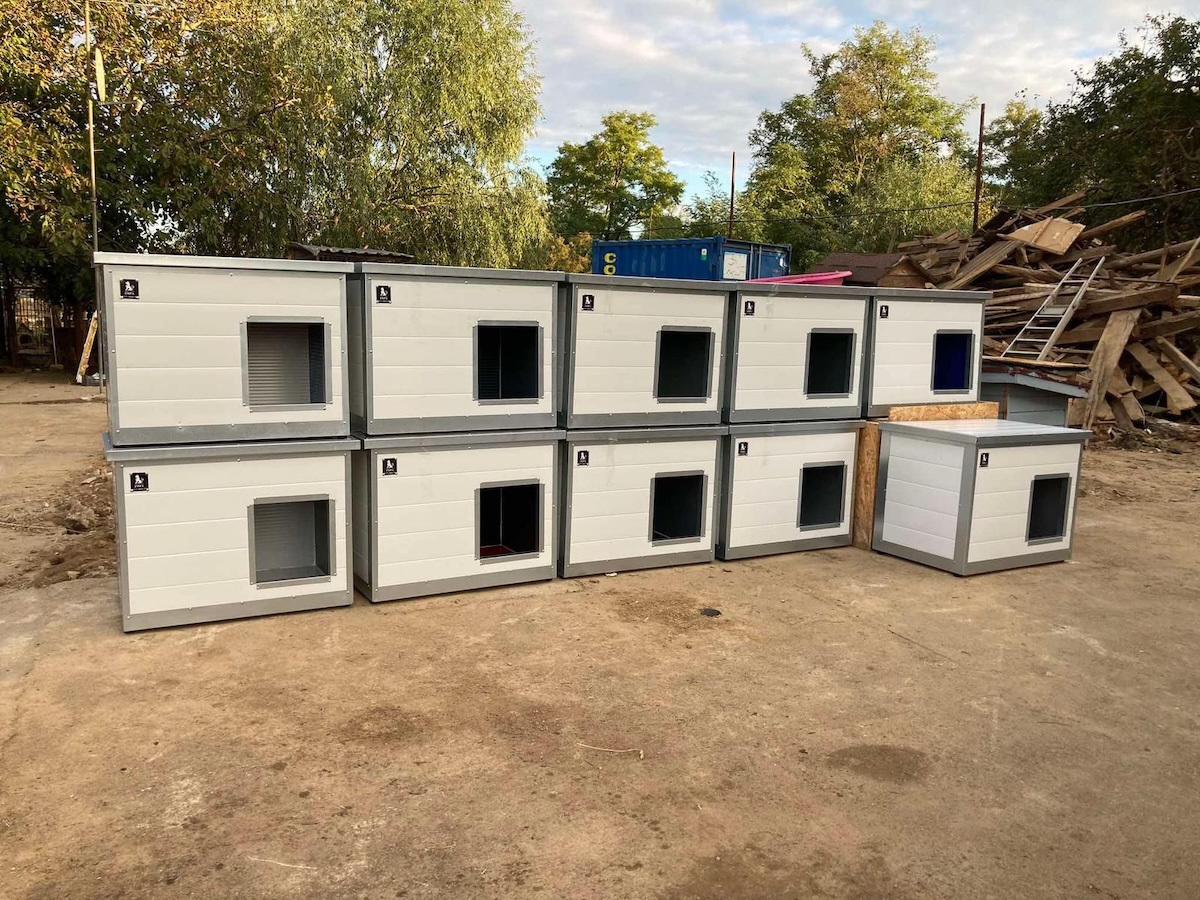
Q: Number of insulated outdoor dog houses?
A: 10